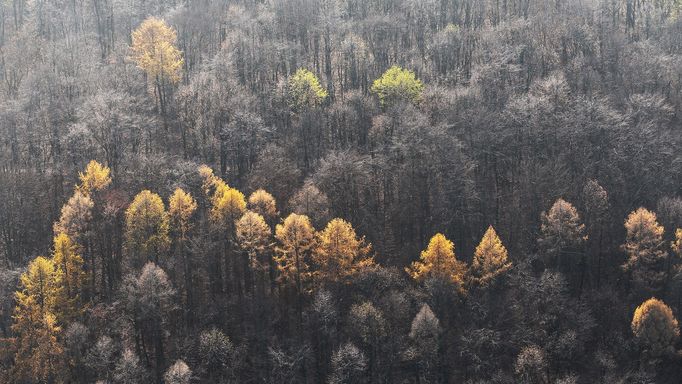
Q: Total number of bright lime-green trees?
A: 2